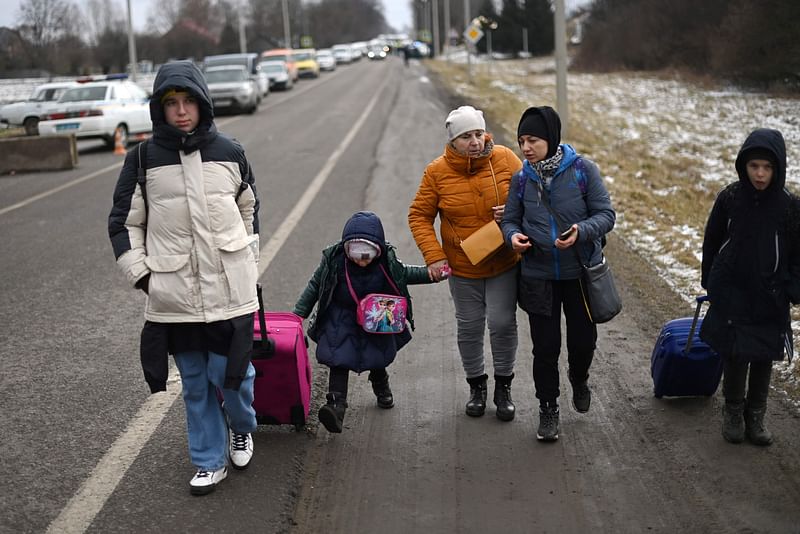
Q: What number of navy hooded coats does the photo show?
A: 2